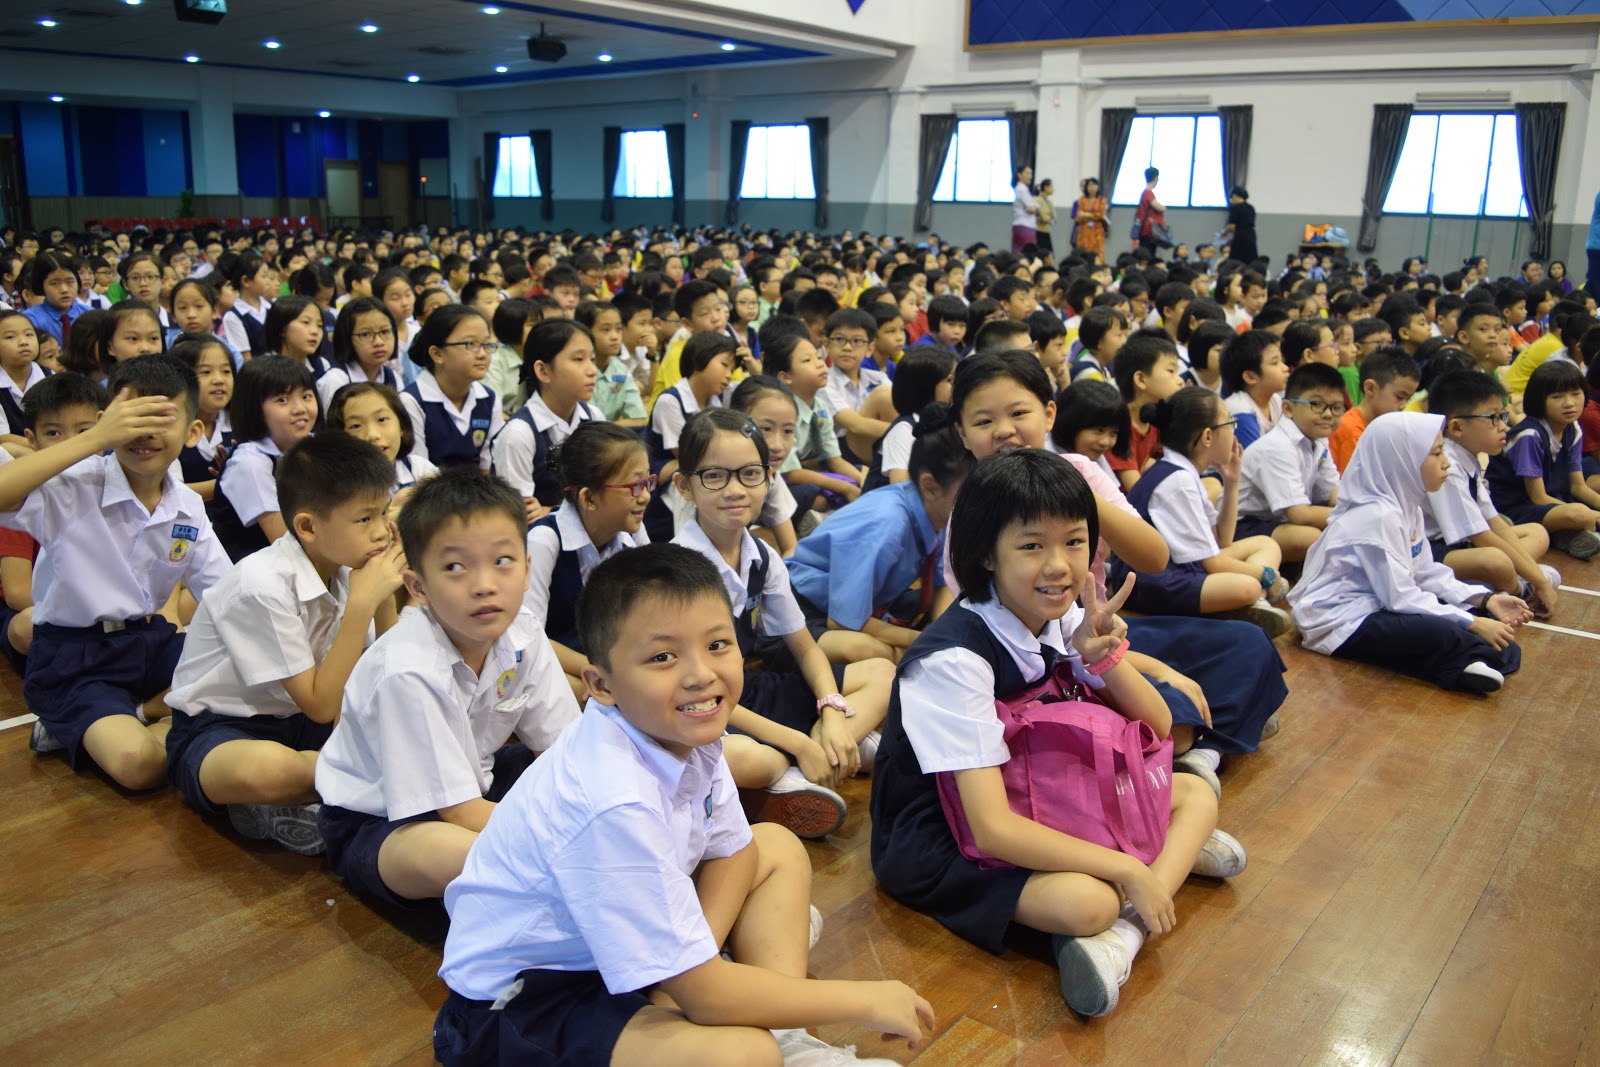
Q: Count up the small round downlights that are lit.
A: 12